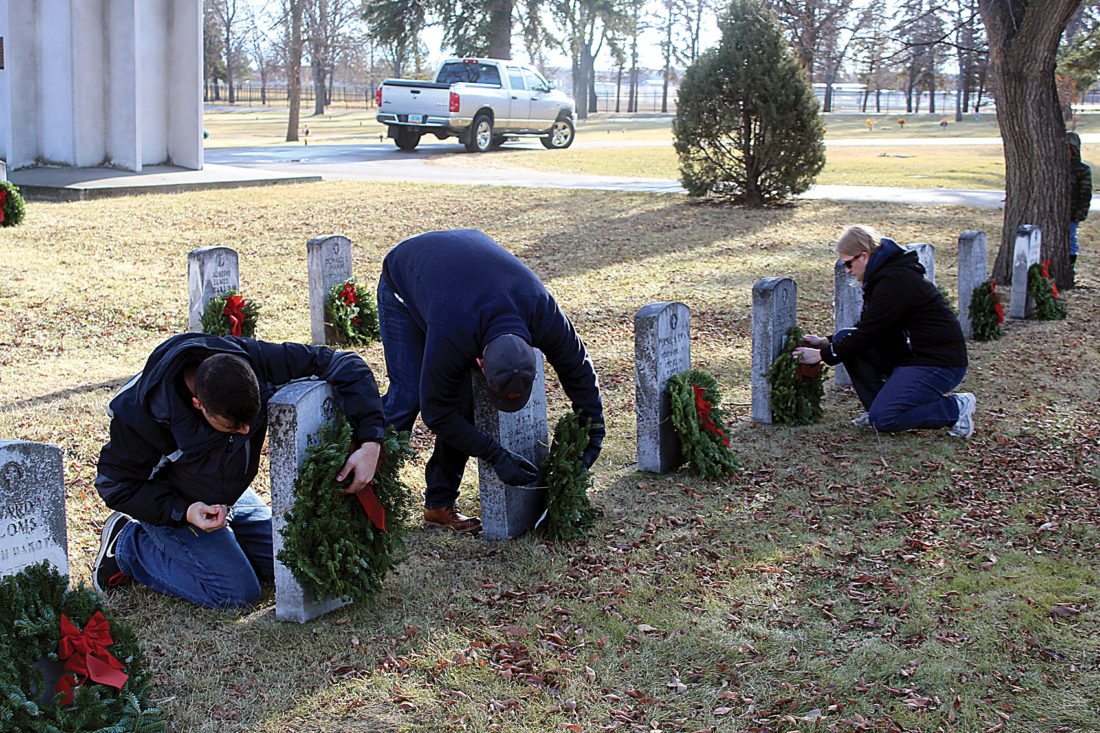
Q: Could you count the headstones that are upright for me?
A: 11